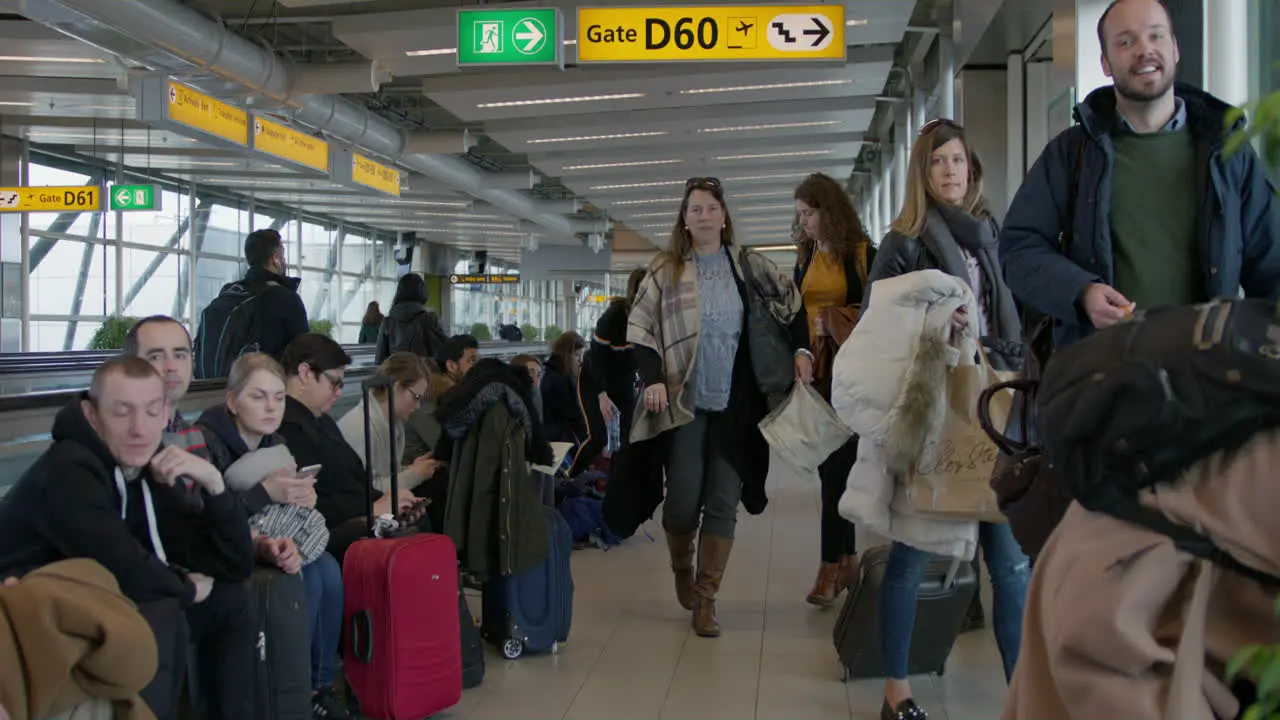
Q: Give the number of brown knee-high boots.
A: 2